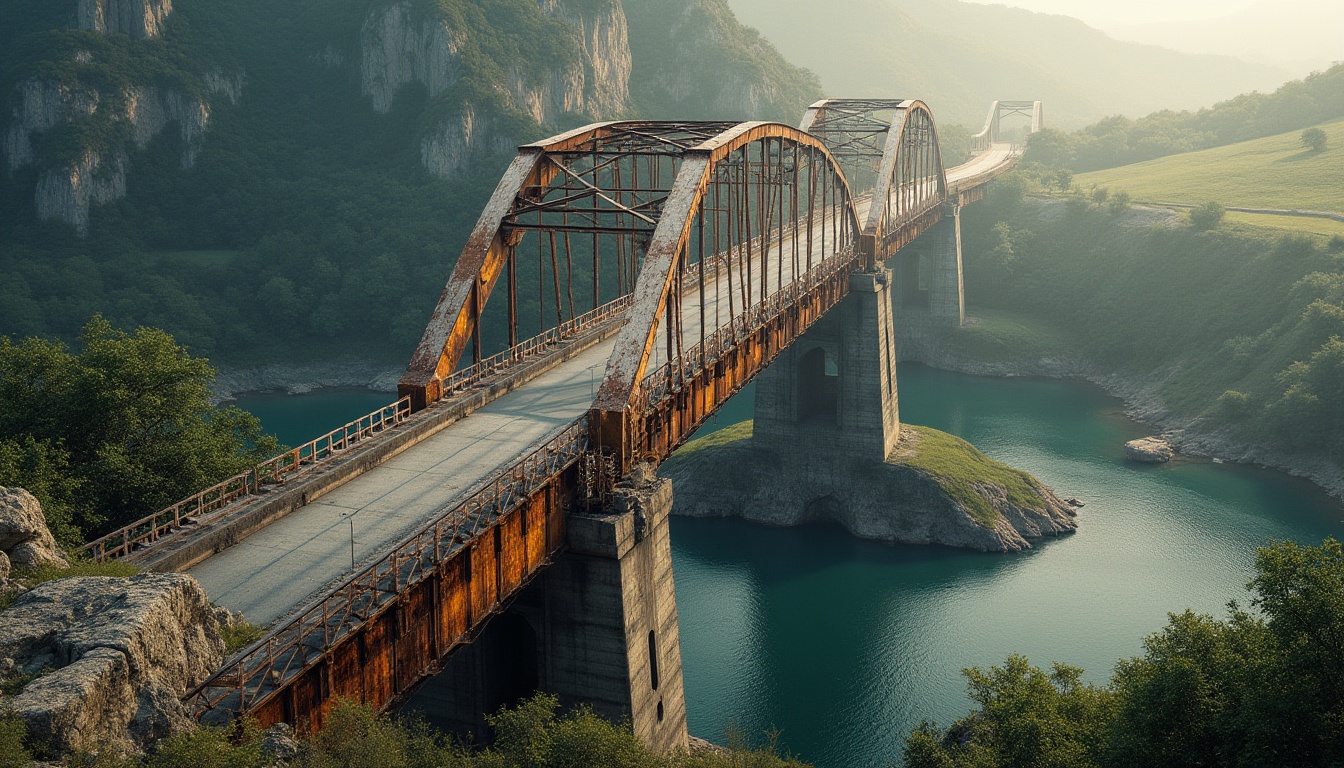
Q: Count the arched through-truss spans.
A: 3